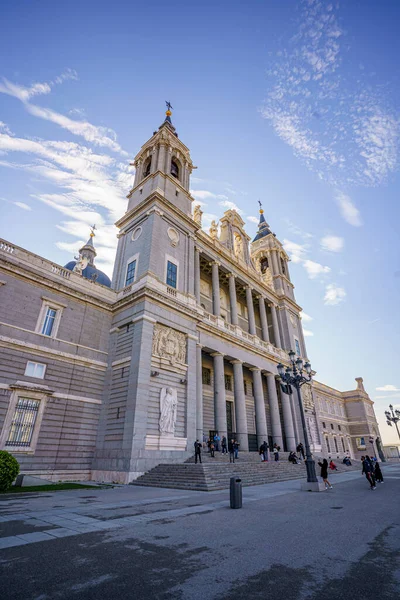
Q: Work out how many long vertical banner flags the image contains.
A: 0